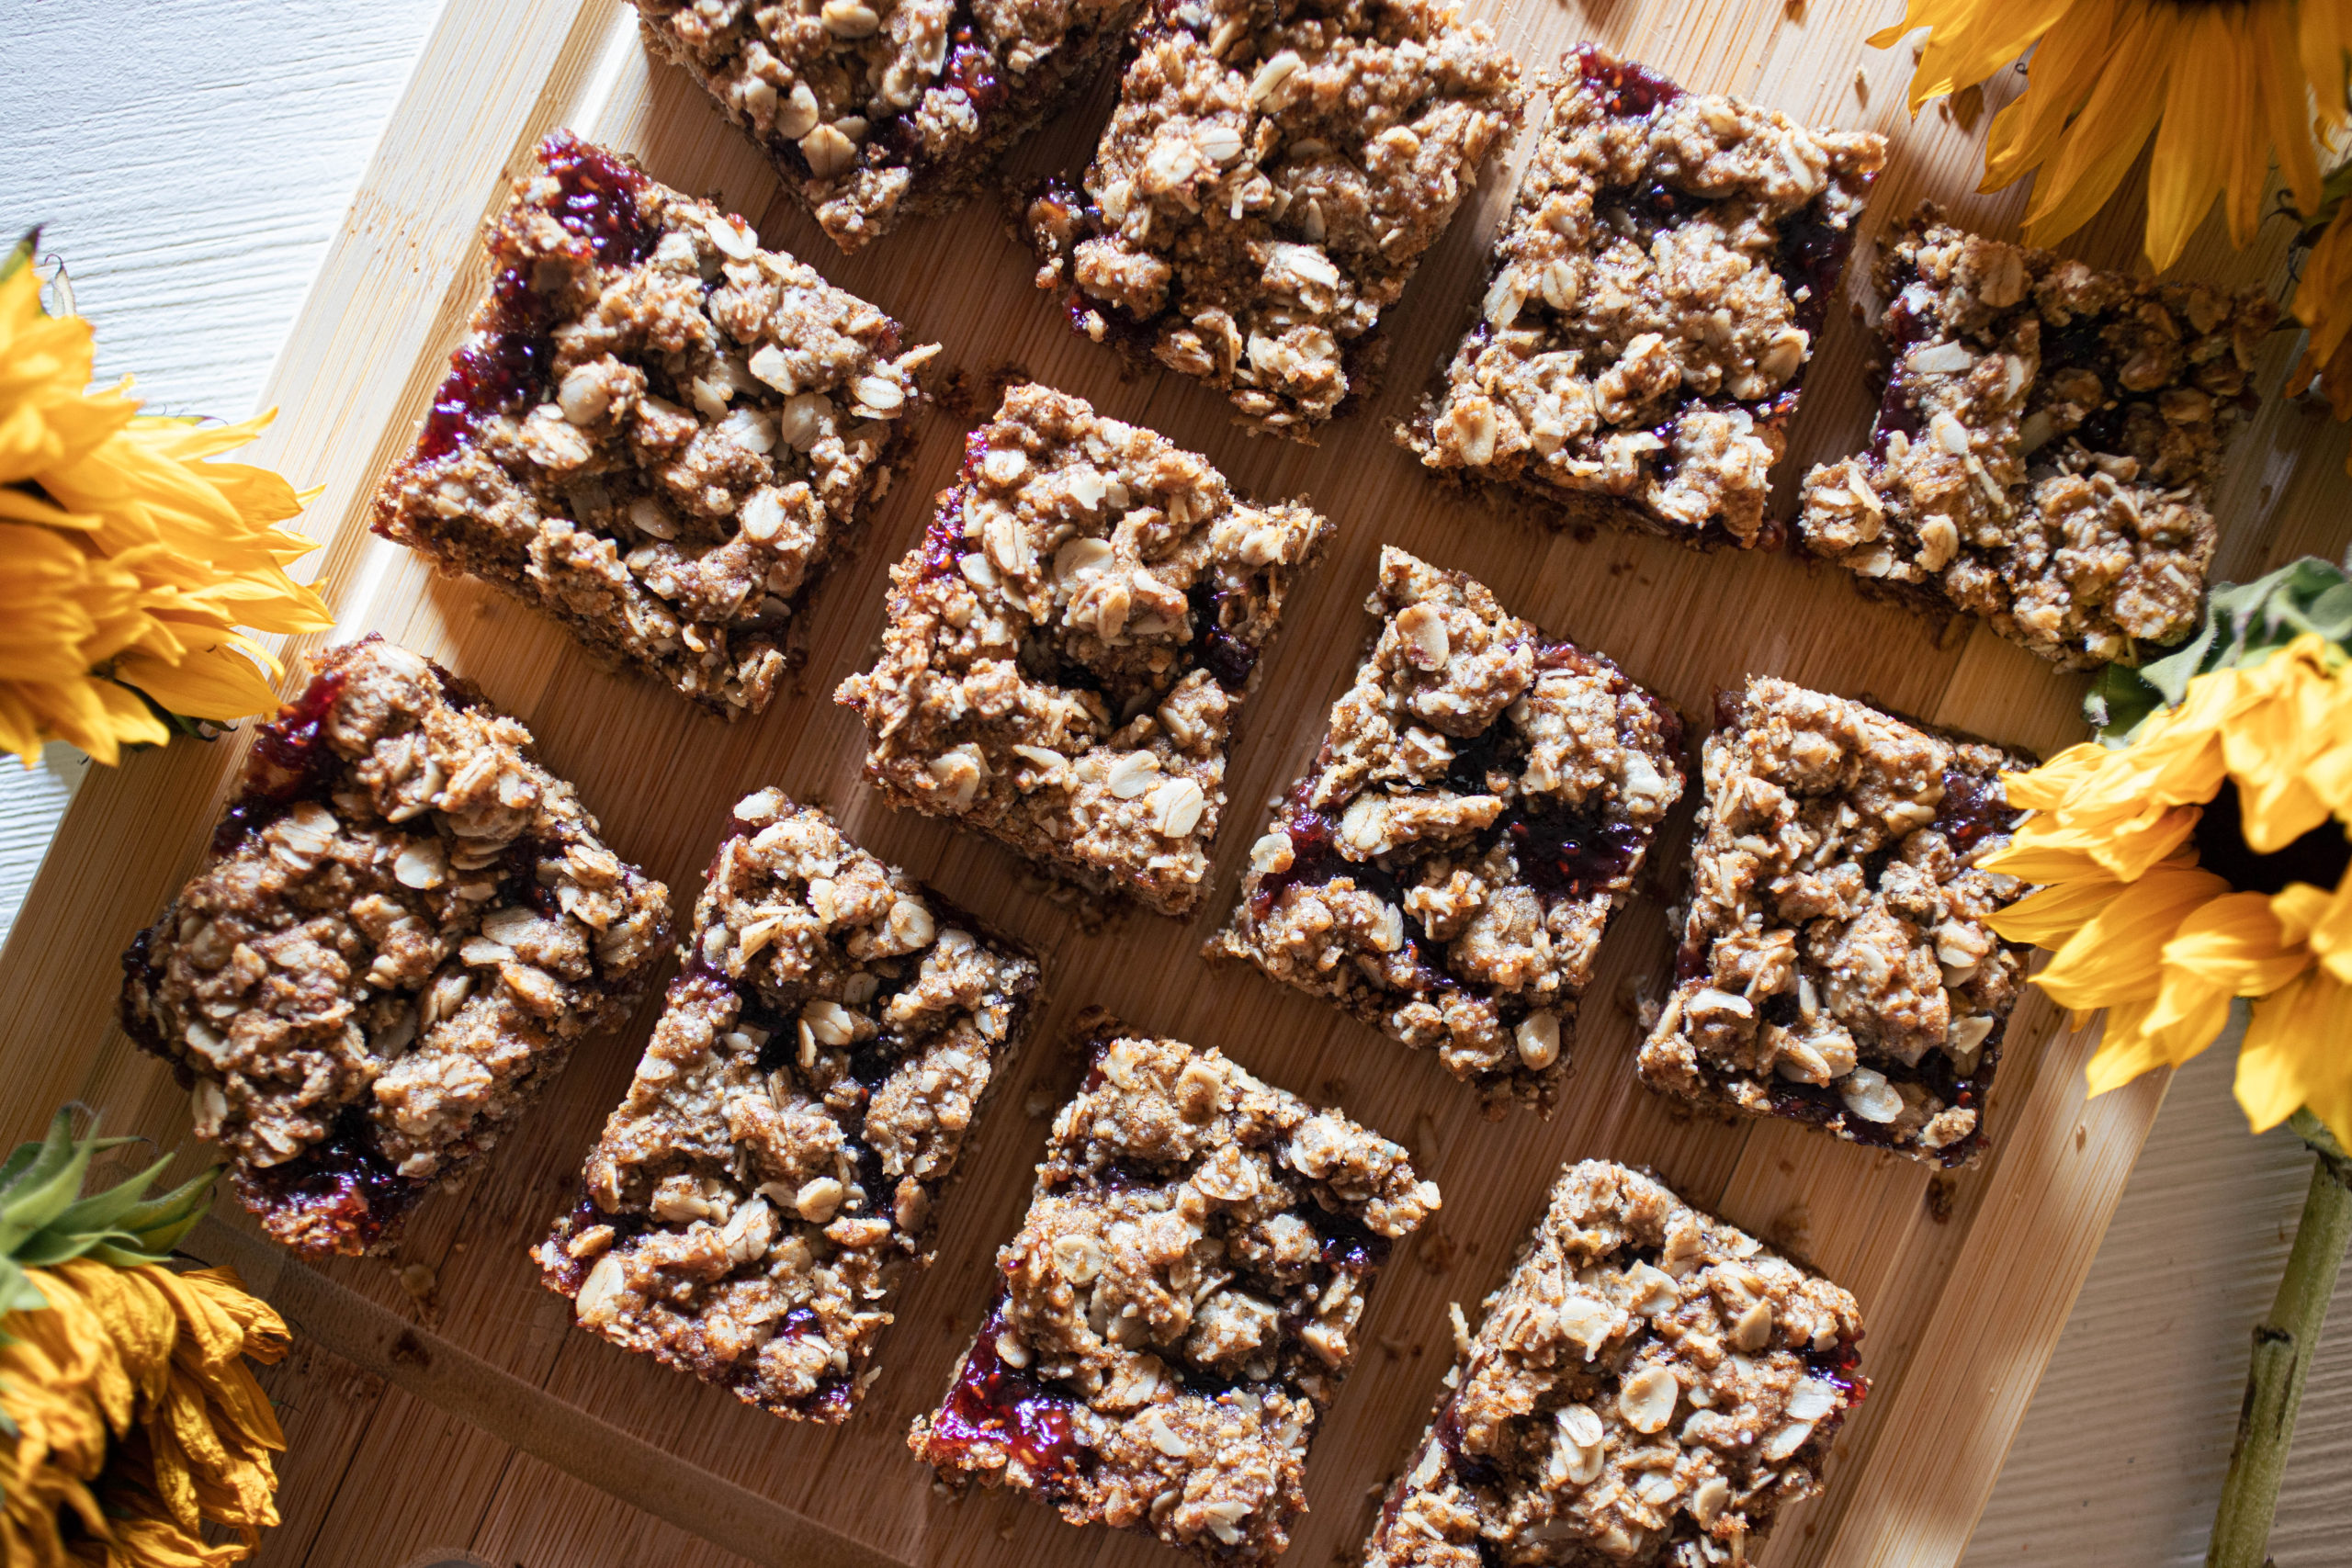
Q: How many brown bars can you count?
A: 12